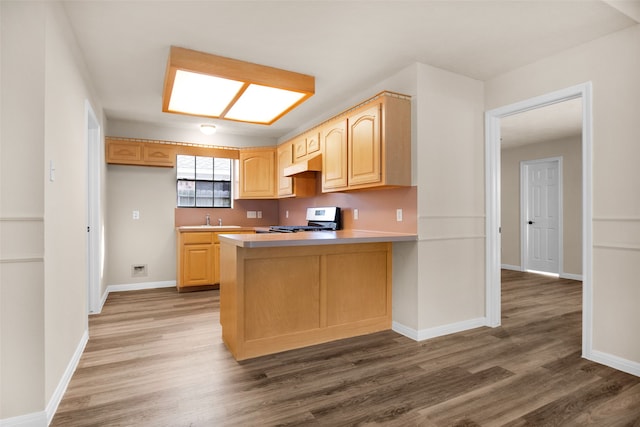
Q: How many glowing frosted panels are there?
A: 2